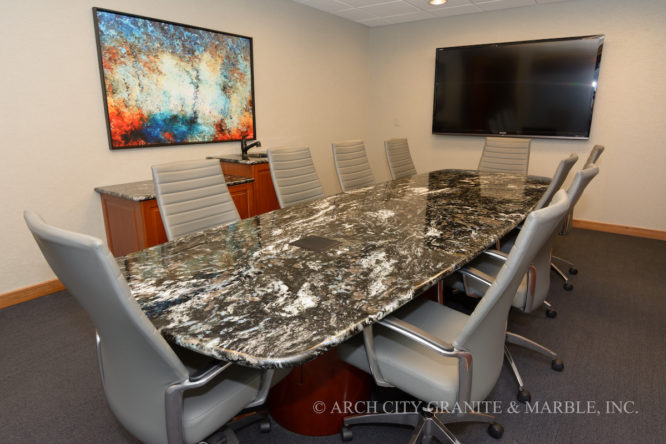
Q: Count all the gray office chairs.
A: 10